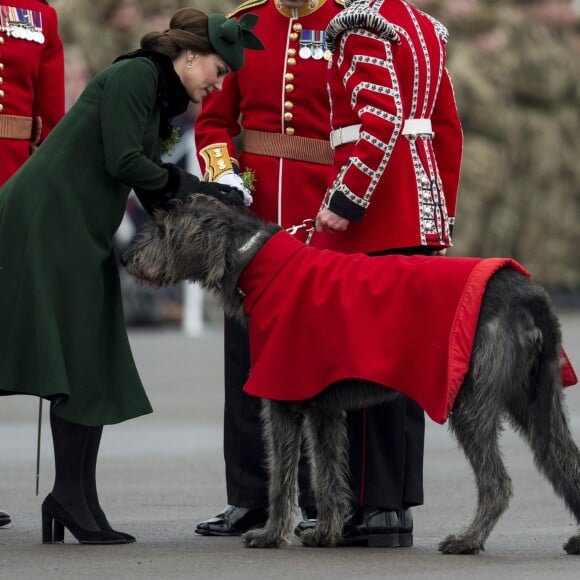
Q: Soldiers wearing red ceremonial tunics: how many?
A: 3